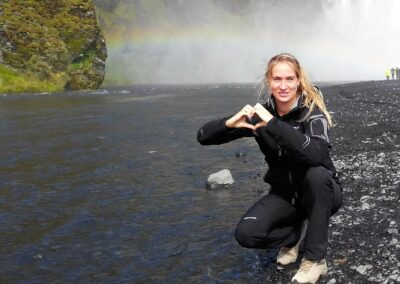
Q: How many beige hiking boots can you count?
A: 2